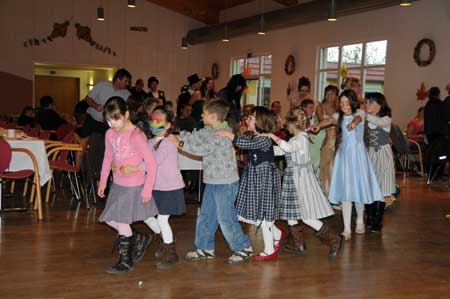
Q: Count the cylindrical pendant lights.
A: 7